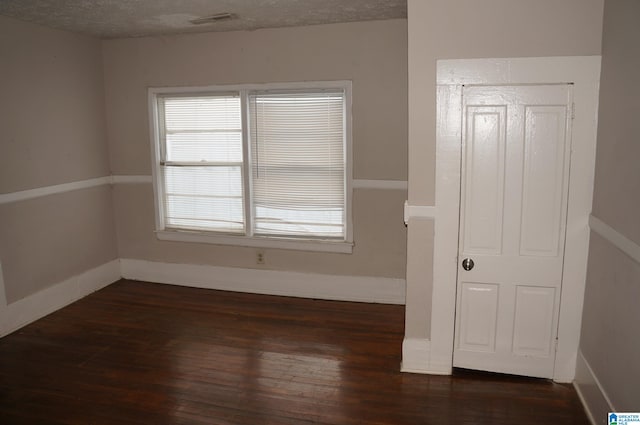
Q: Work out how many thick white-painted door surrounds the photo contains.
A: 1